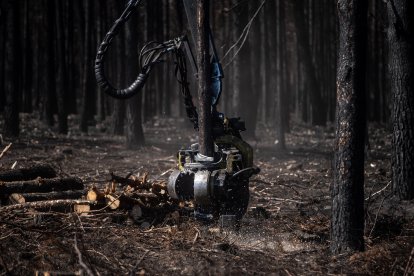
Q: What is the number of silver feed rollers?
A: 2